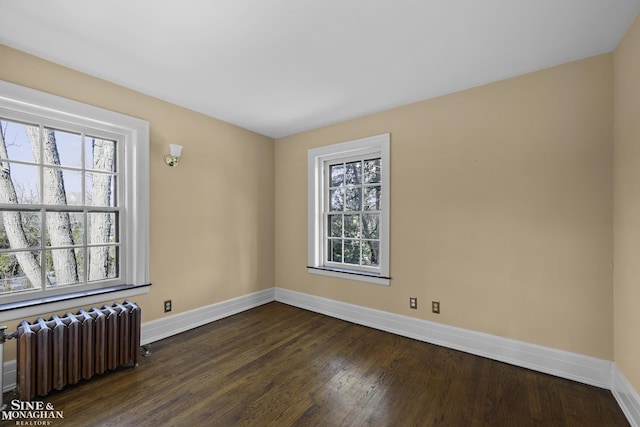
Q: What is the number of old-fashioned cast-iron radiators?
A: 1